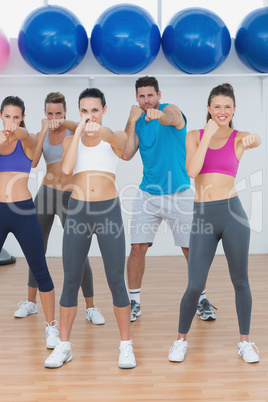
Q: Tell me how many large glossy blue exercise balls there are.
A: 4